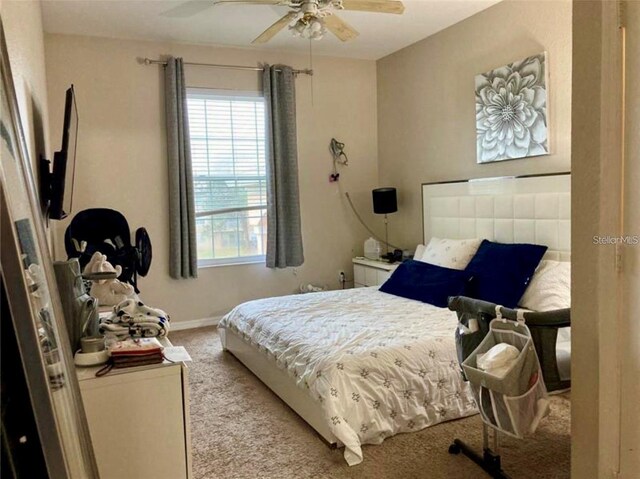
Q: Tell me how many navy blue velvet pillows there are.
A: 2